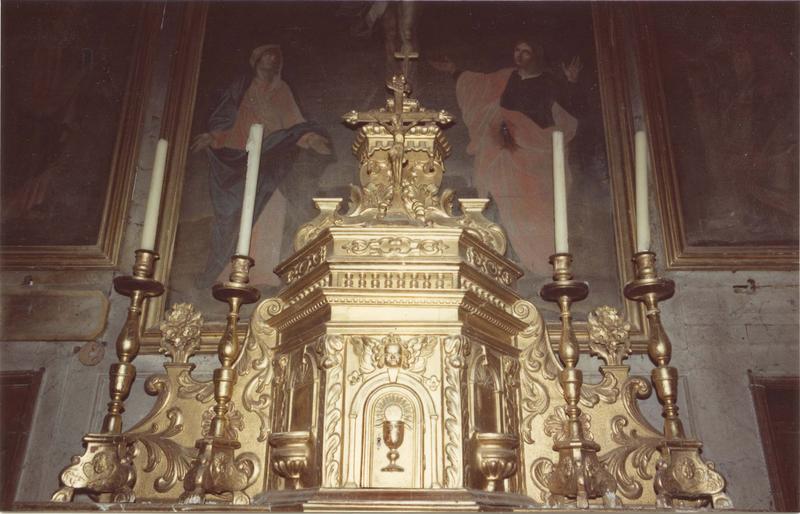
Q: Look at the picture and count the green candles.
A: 0